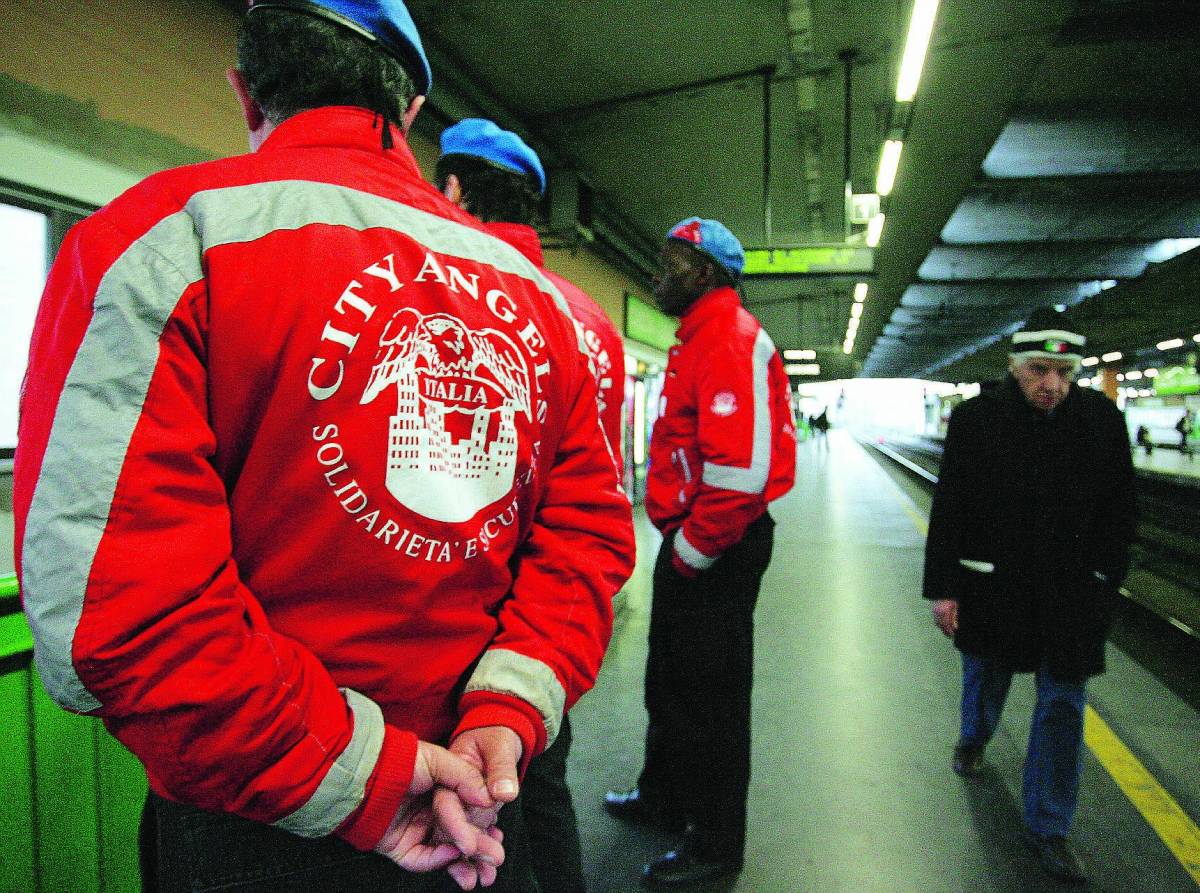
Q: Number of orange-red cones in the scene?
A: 0